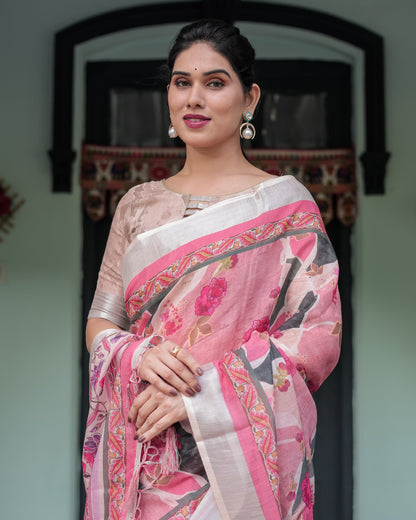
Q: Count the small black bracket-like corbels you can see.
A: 2